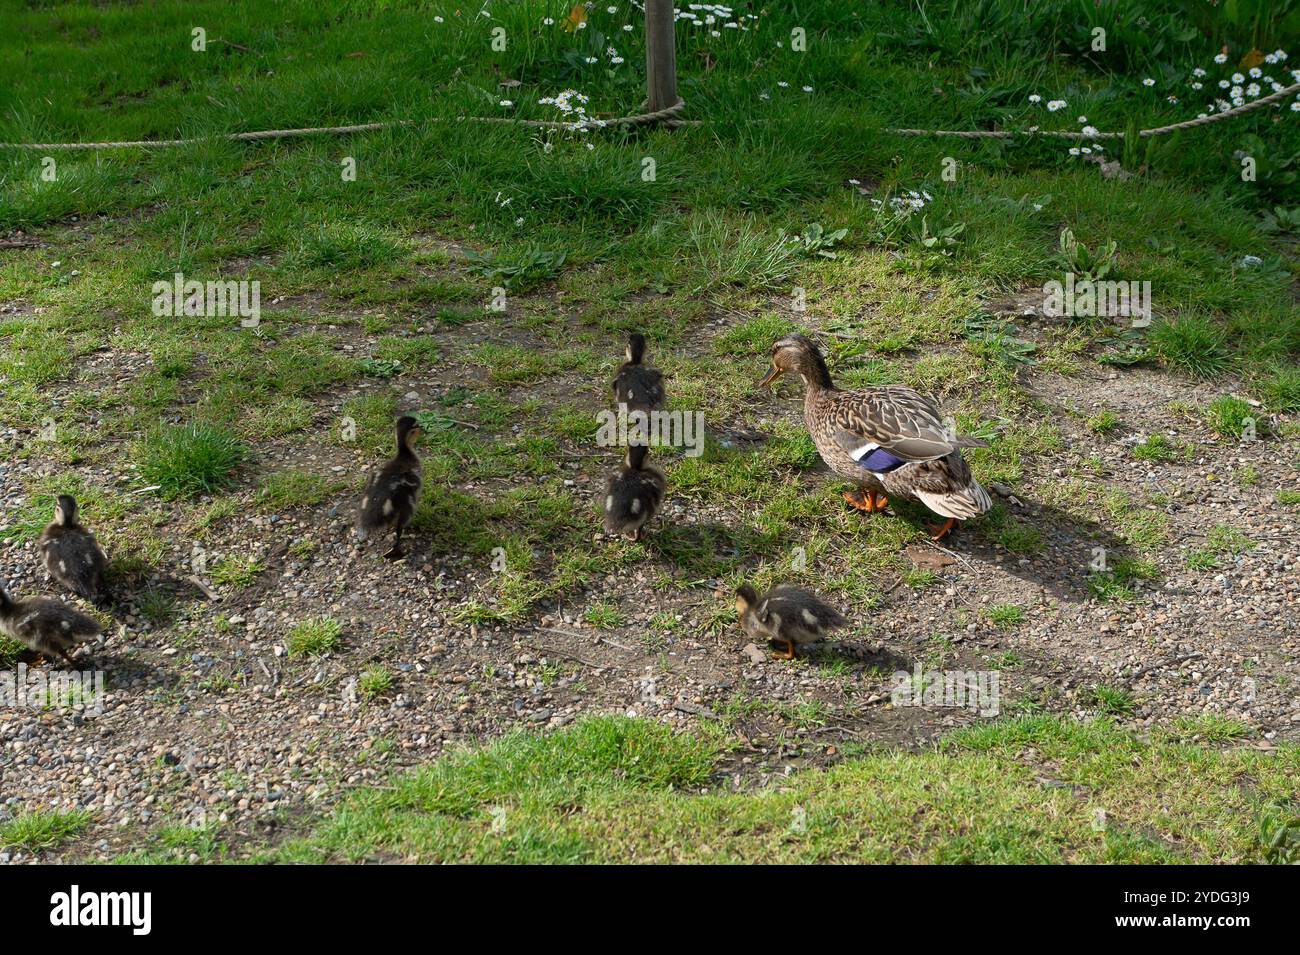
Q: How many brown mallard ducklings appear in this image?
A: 6